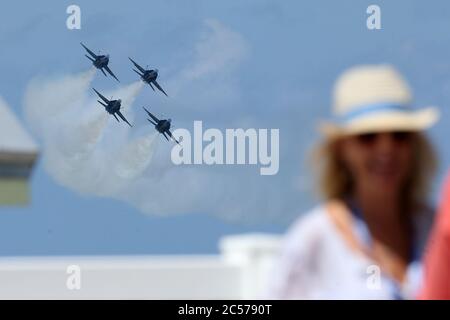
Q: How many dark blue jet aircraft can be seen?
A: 4